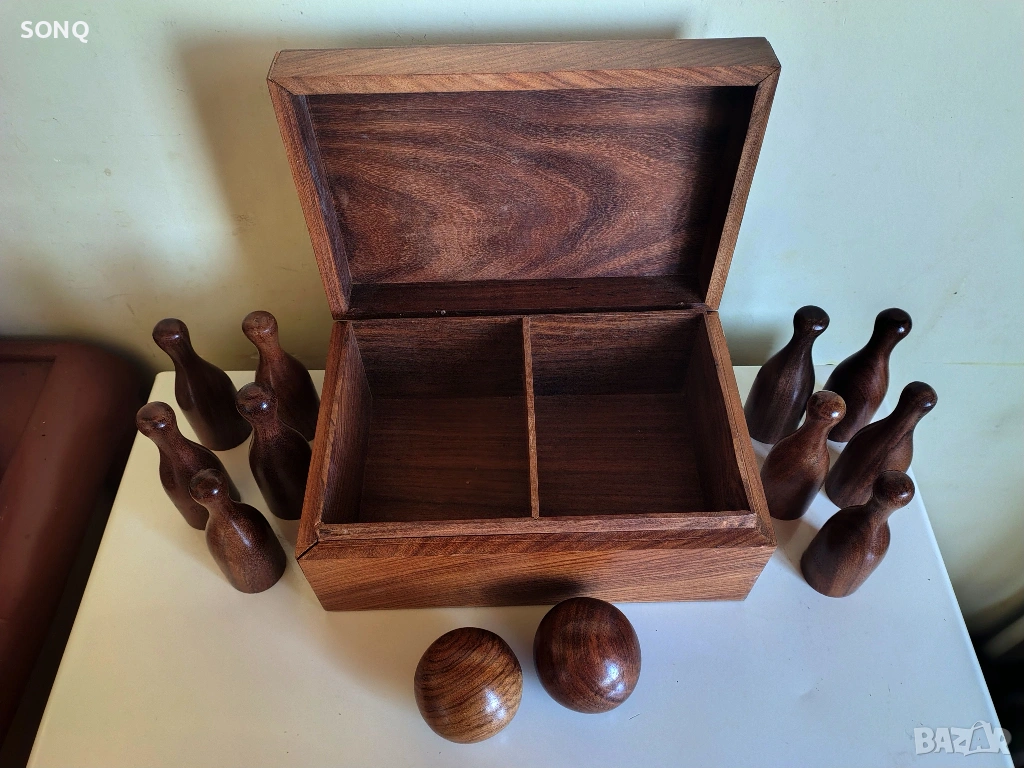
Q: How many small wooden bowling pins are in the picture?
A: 10